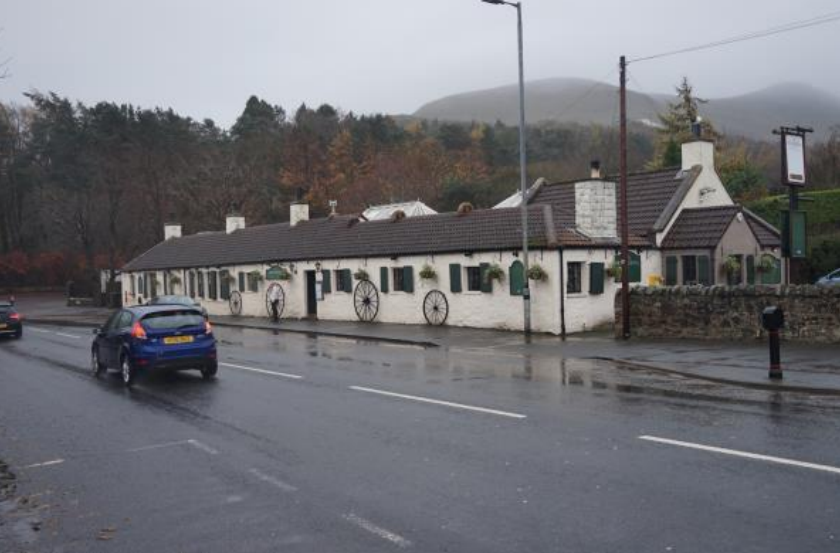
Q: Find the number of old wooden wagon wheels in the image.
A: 4